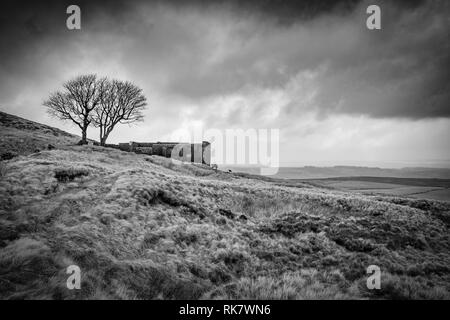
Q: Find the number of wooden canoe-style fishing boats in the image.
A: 0